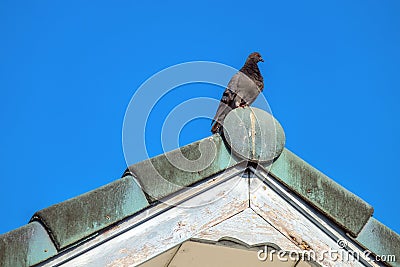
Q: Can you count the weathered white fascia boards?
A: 2